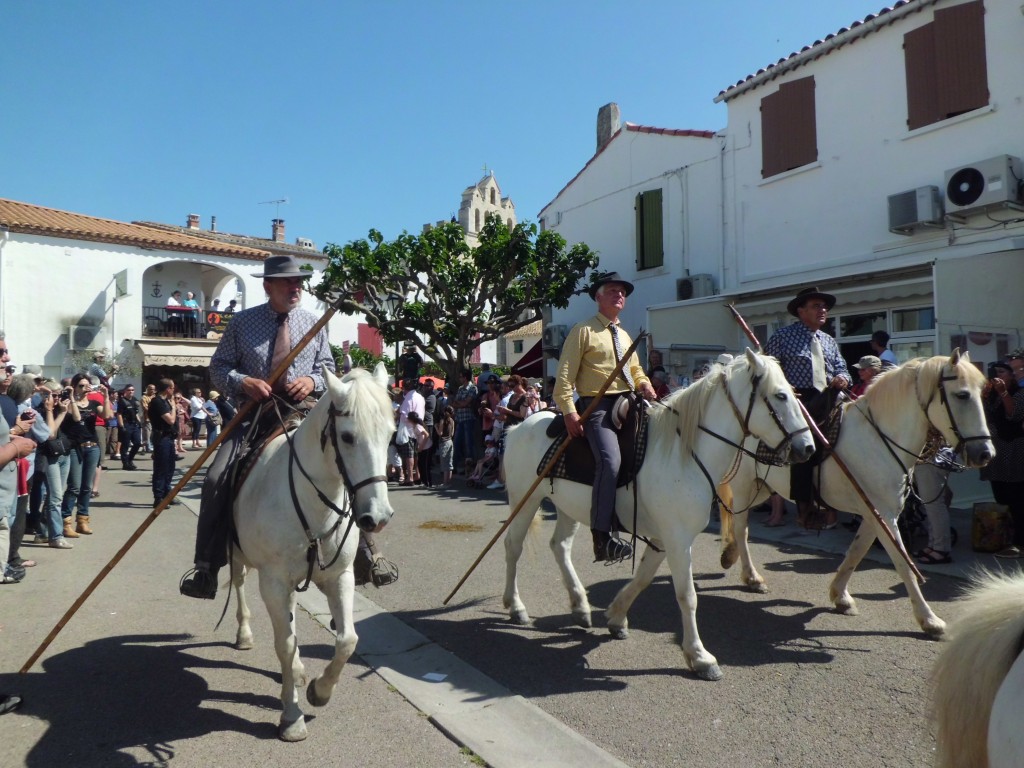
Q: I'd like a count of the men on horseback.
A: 3